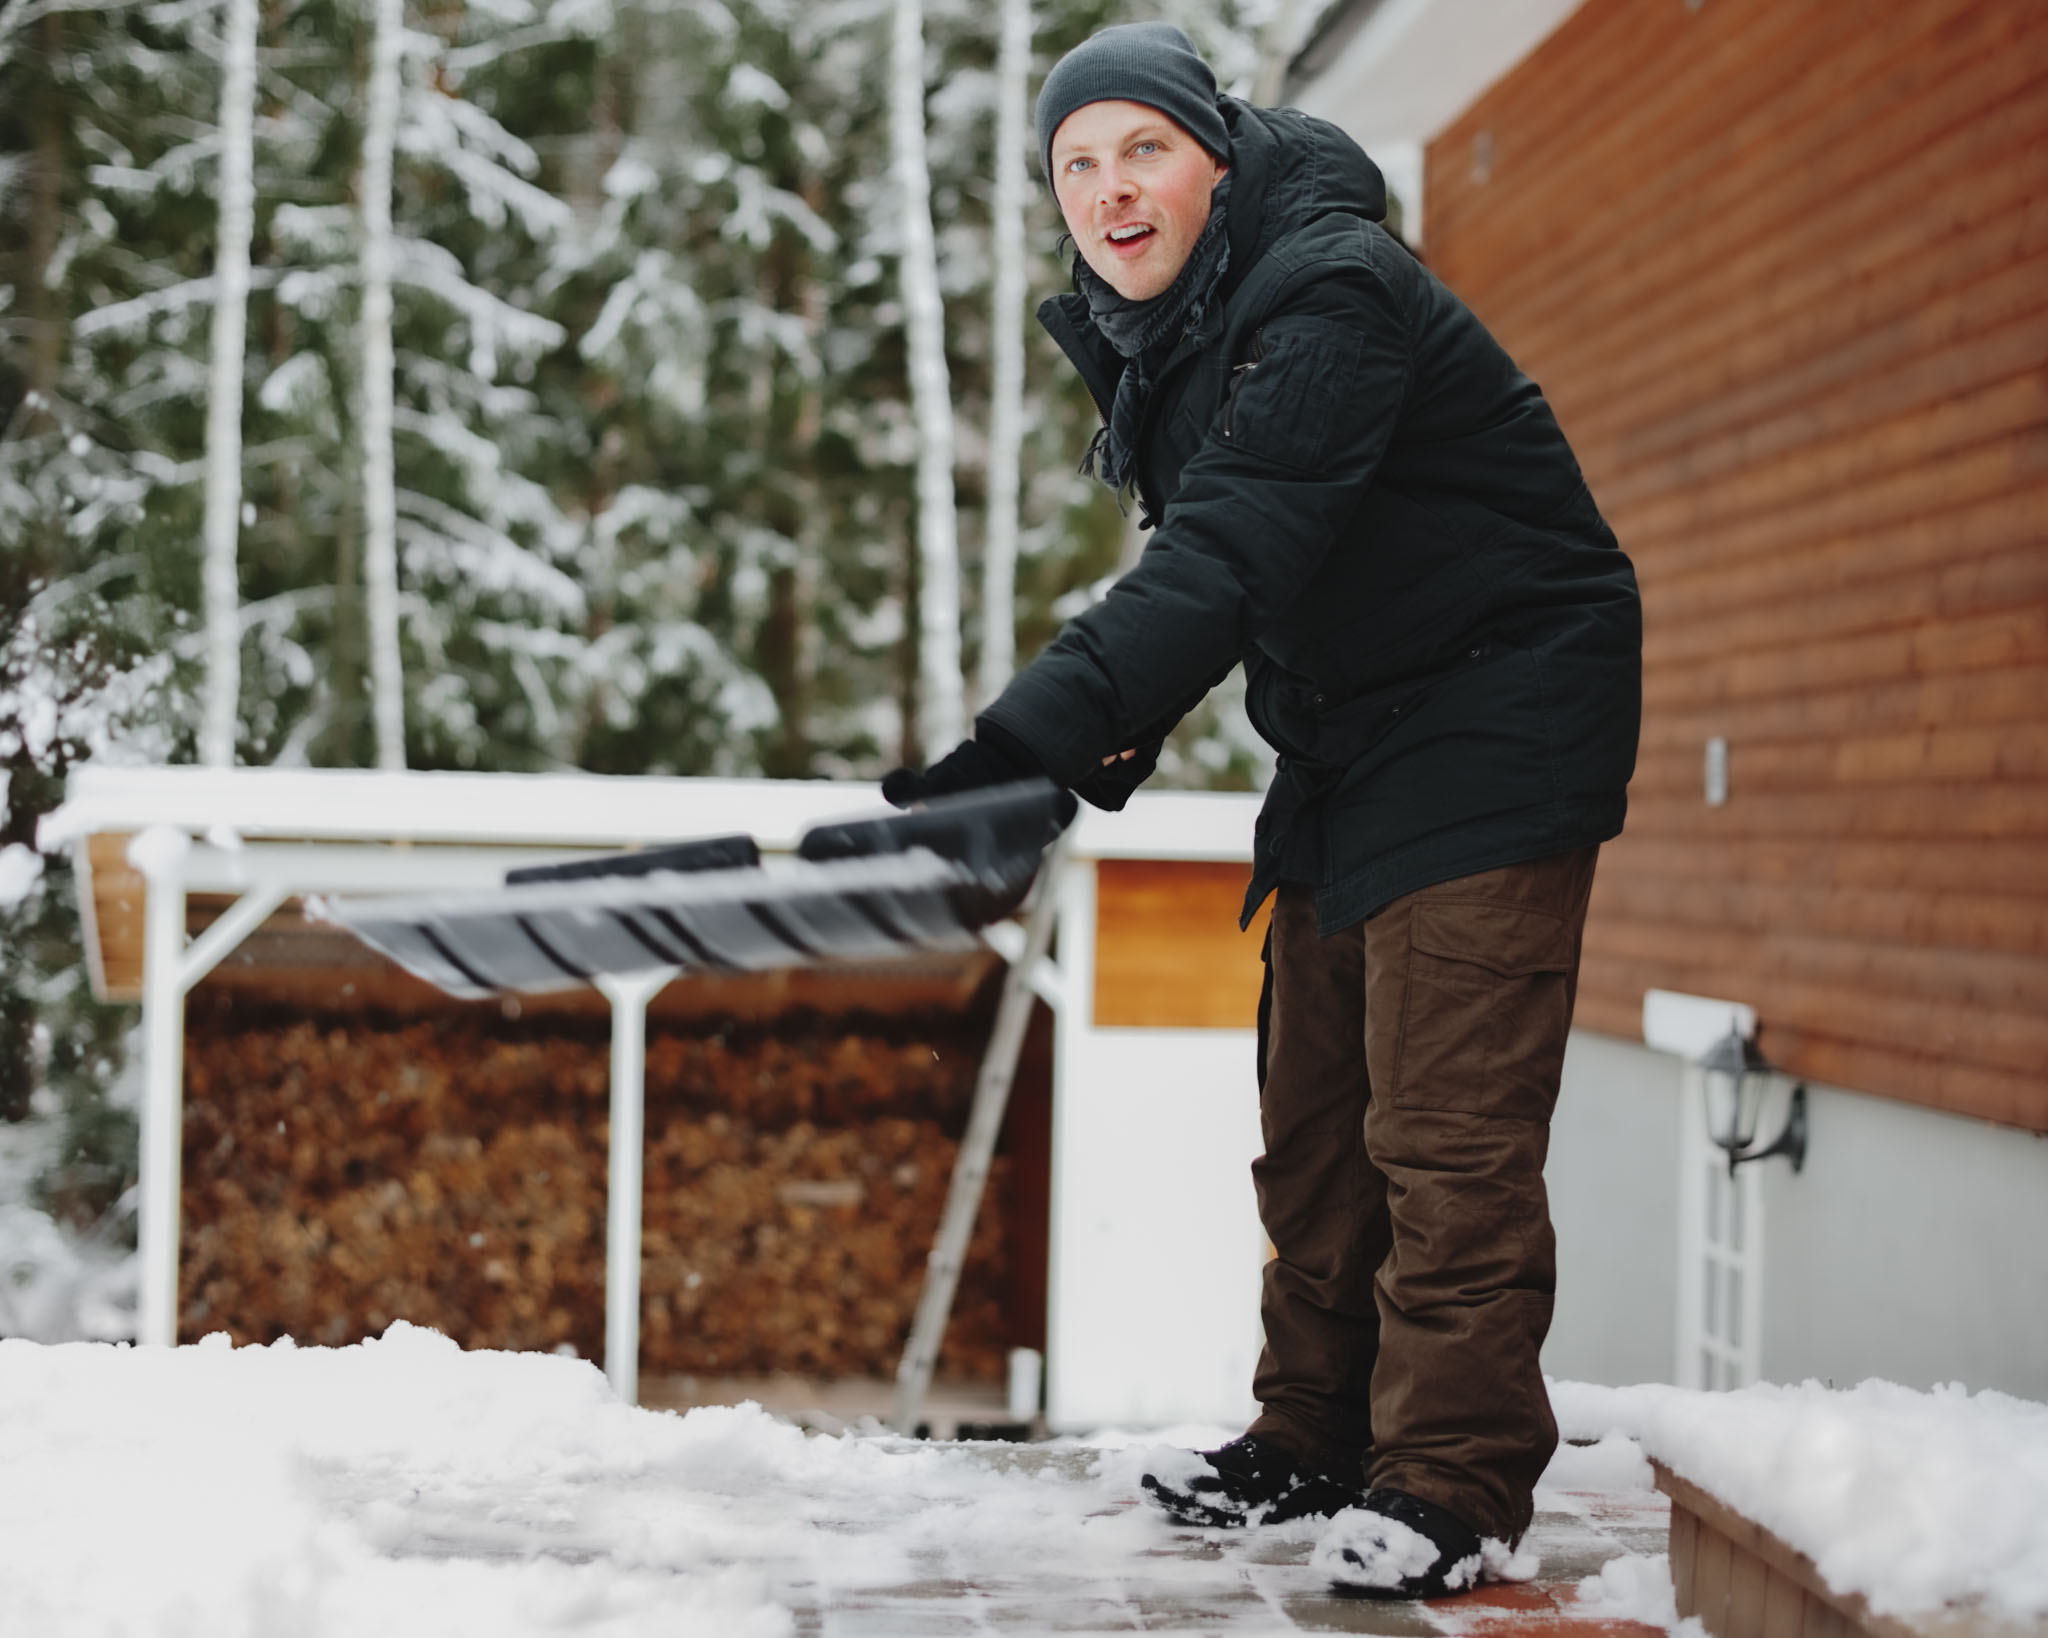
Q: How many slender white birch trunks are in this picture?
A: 4